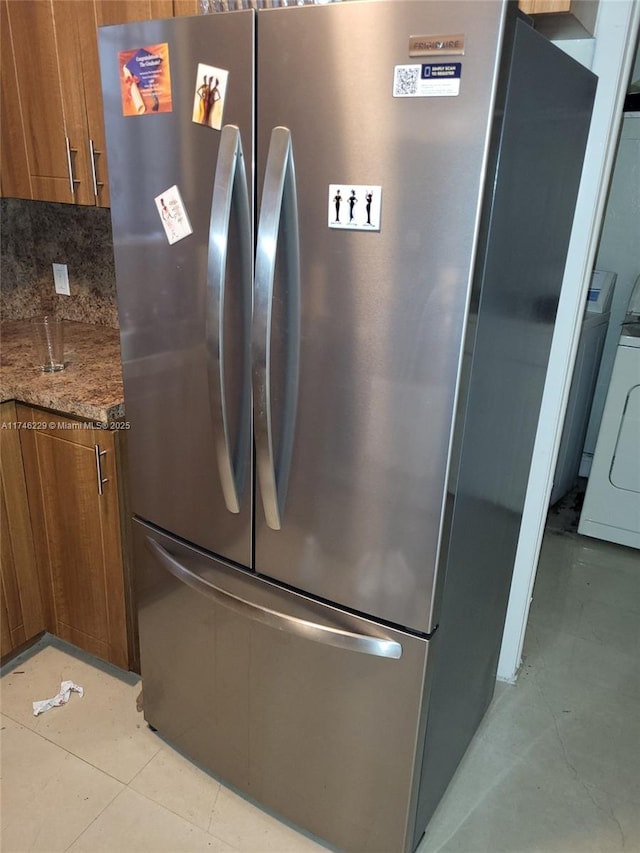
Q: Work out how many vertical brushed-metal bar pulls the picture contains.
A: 3